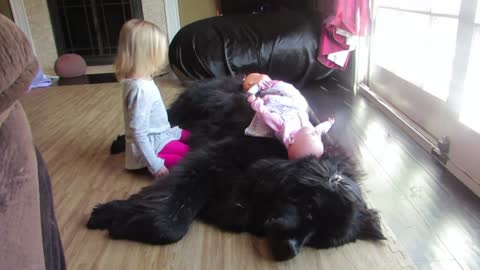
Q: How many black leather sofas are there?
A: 1